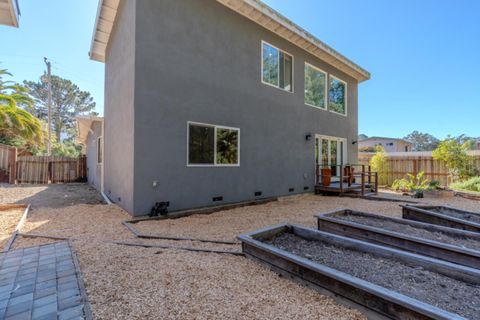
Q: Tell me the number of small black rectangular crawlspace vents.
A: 4